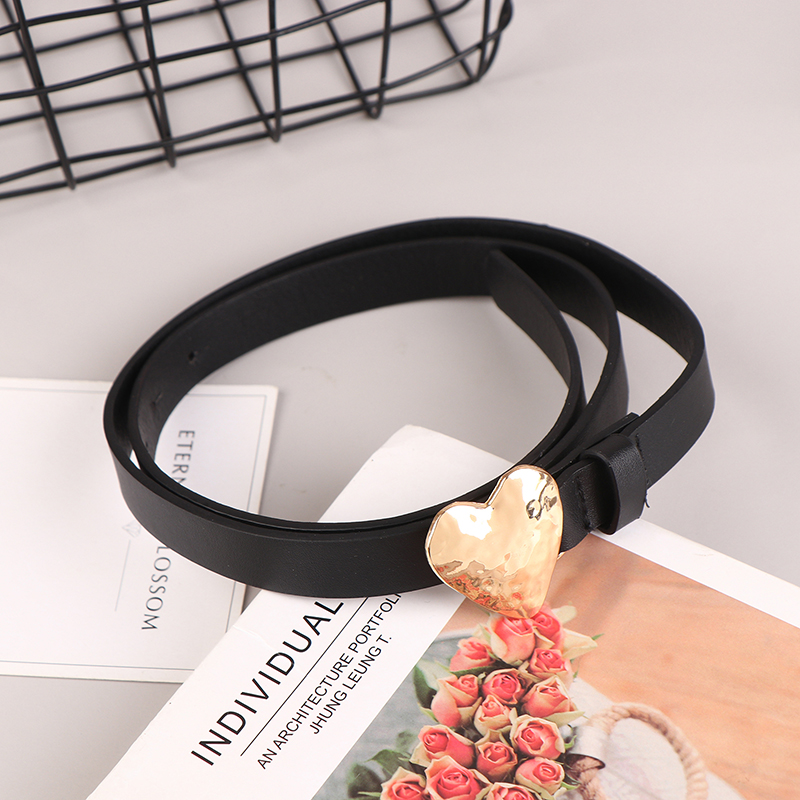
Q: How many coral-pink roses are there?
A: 15